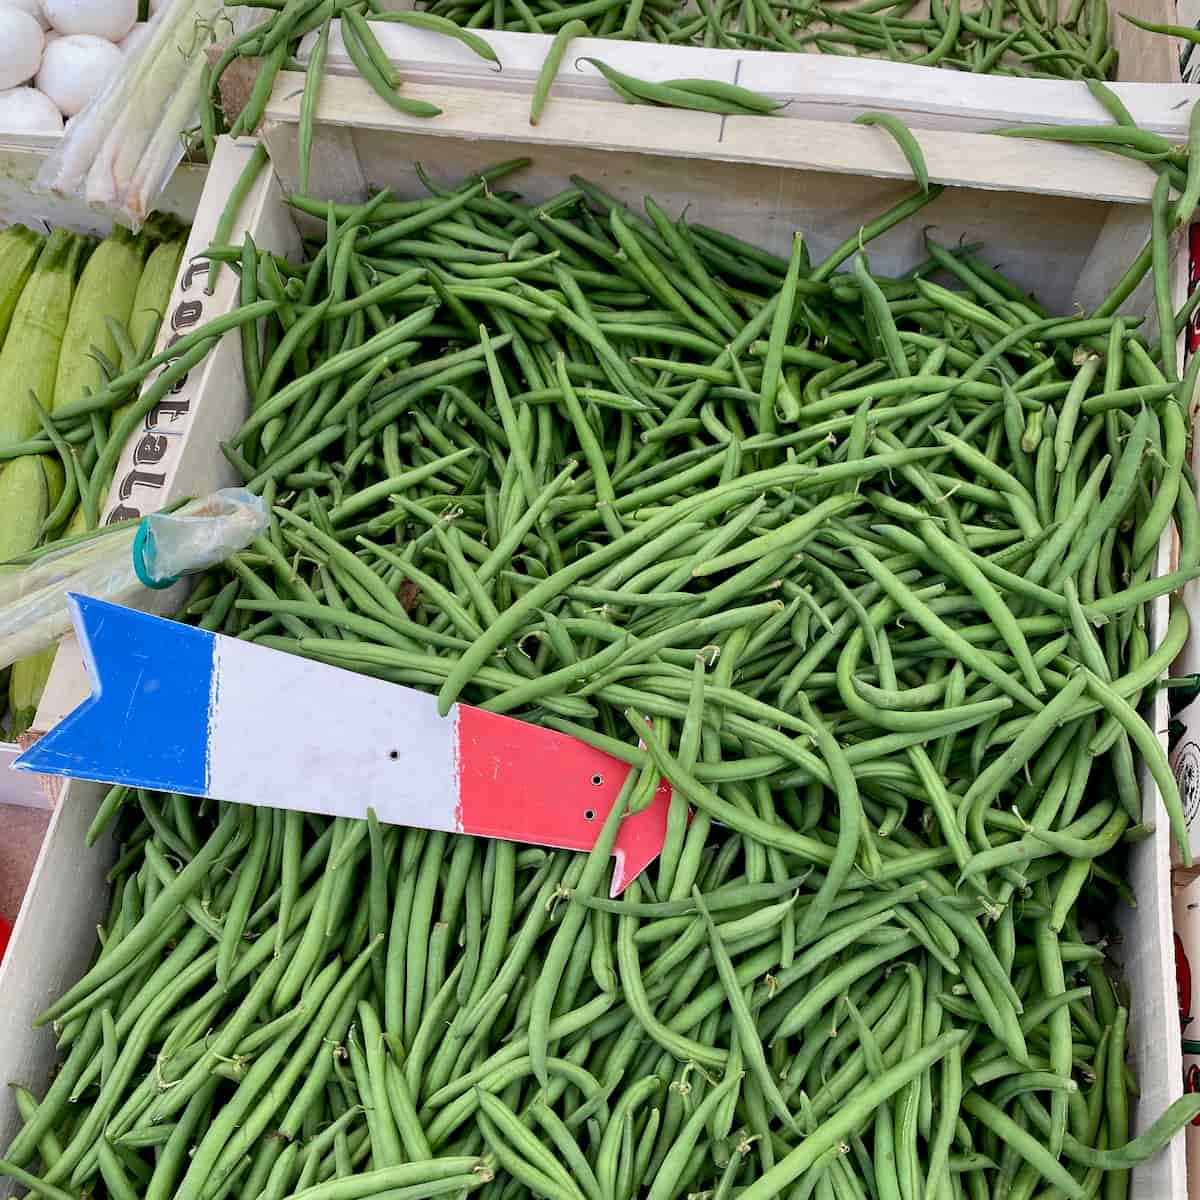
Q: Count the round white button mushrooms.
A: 4